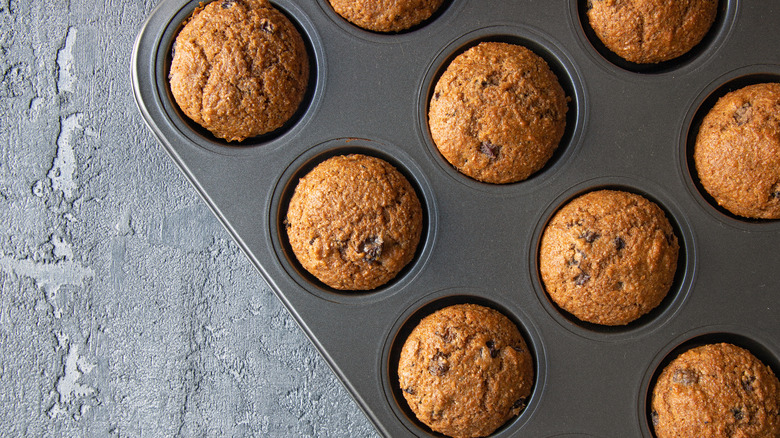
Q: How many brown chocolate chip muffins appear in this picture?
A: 9